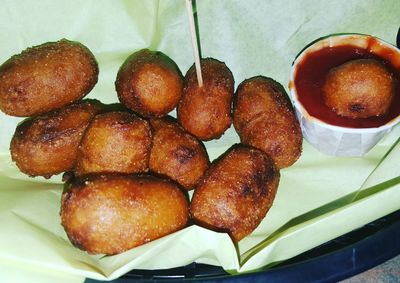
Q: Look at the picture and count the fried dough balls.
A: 10